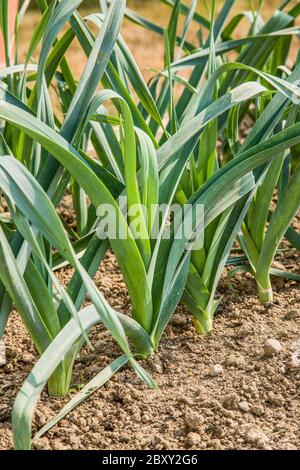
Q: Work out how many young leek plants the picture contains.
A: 4